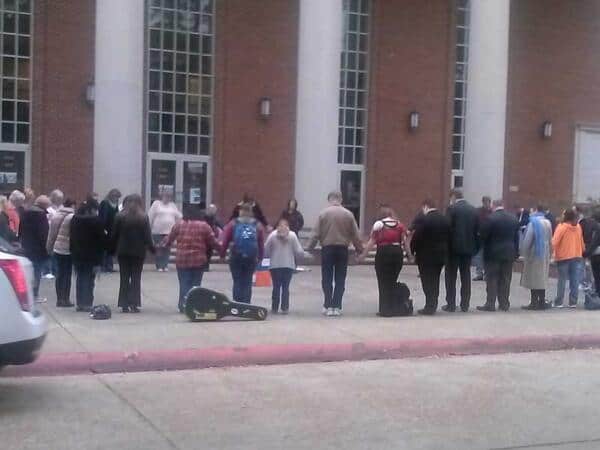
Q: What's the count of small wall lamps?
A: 4